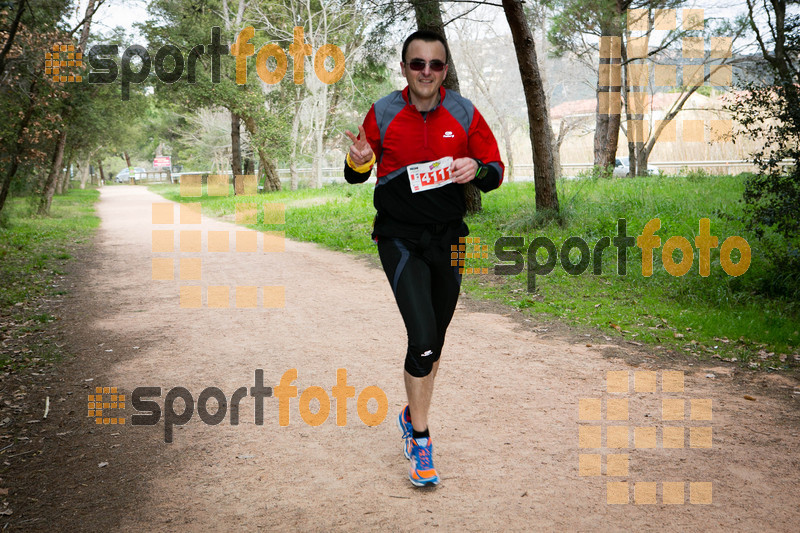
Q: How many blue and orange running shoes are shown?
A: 2